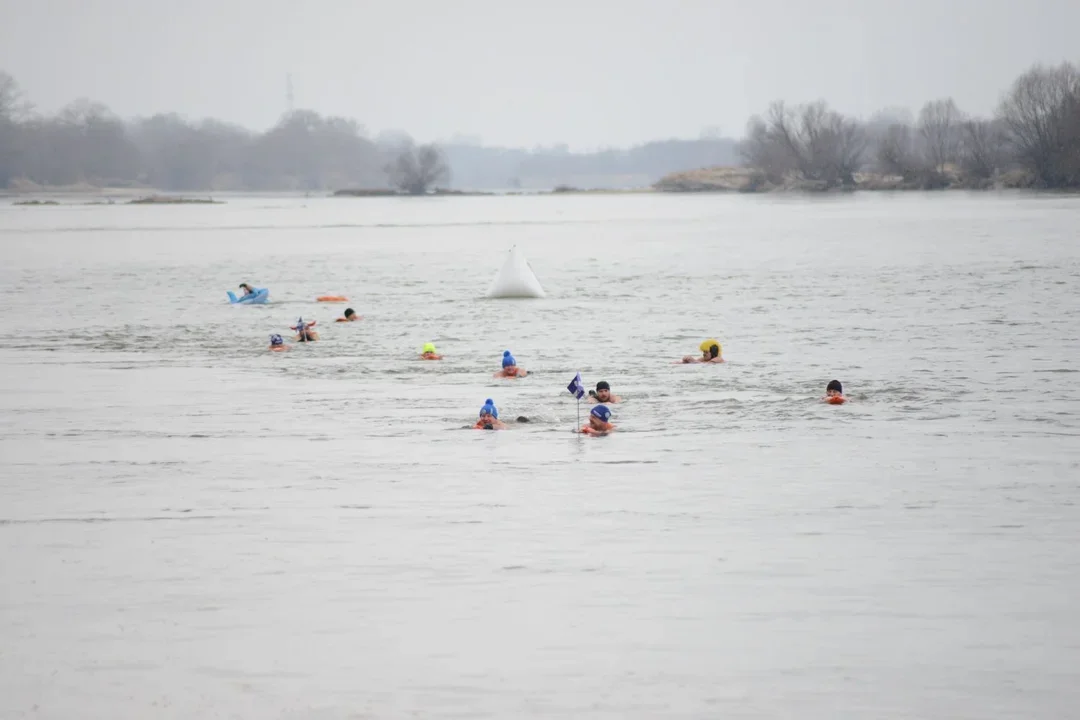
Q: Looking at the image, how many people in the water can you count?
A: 11